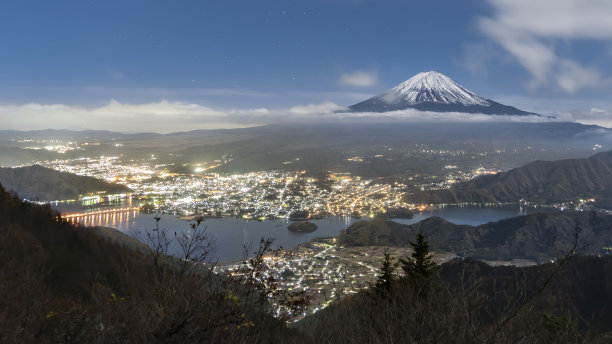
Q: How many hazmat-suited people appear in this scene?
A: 0